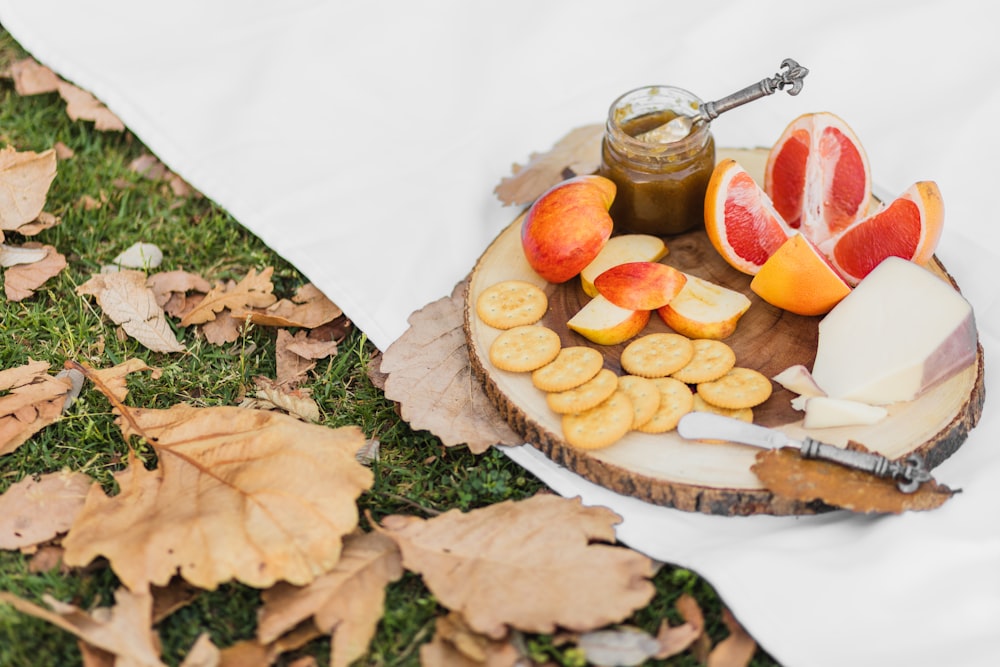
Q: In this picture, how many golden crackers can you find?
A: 11